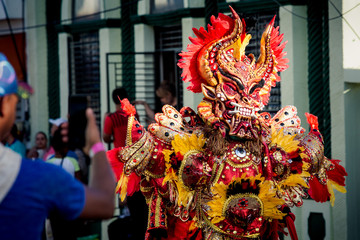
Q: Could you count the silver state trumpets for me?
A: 0